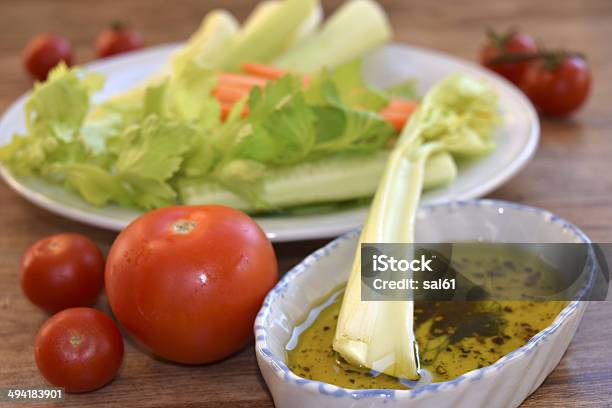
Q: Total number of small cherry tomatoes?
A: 6